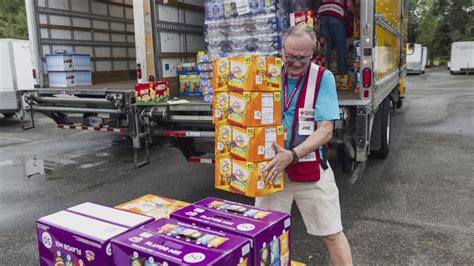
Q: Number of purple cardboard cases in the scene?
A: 3